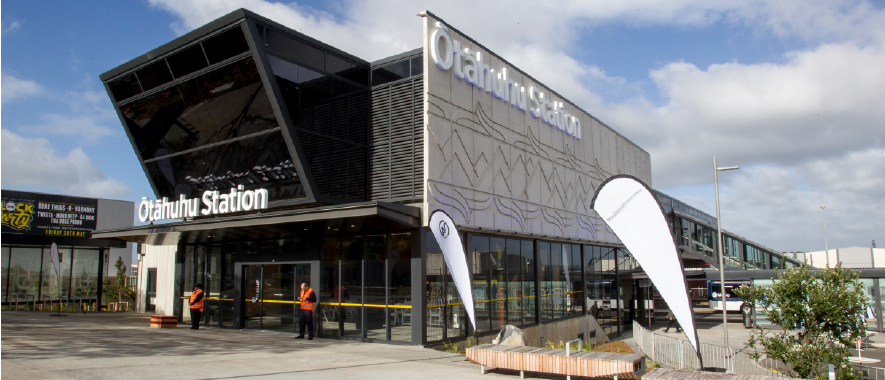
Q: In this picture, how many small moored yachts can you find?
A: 0